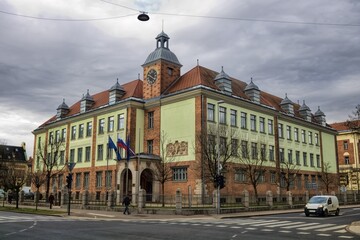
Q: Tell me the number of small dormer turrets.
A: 8